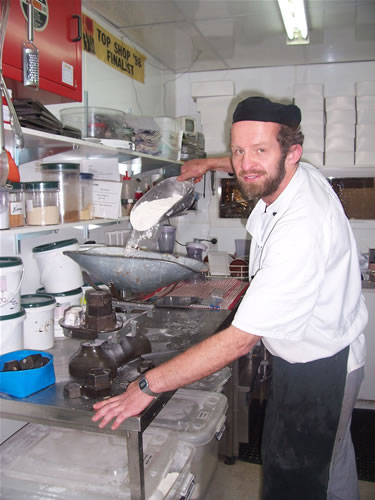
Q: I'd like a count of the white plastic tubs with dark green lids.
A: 6